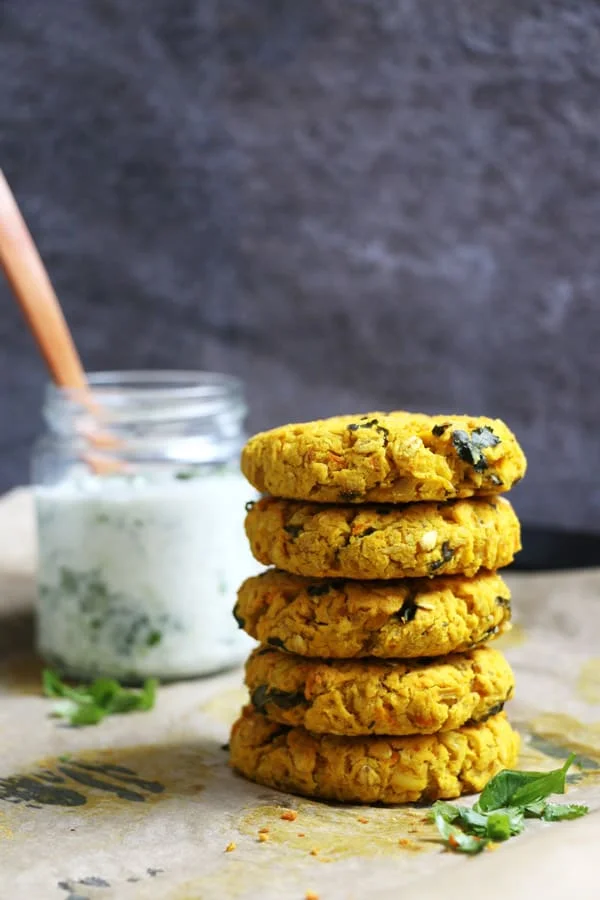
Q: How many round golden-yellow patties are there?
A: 5